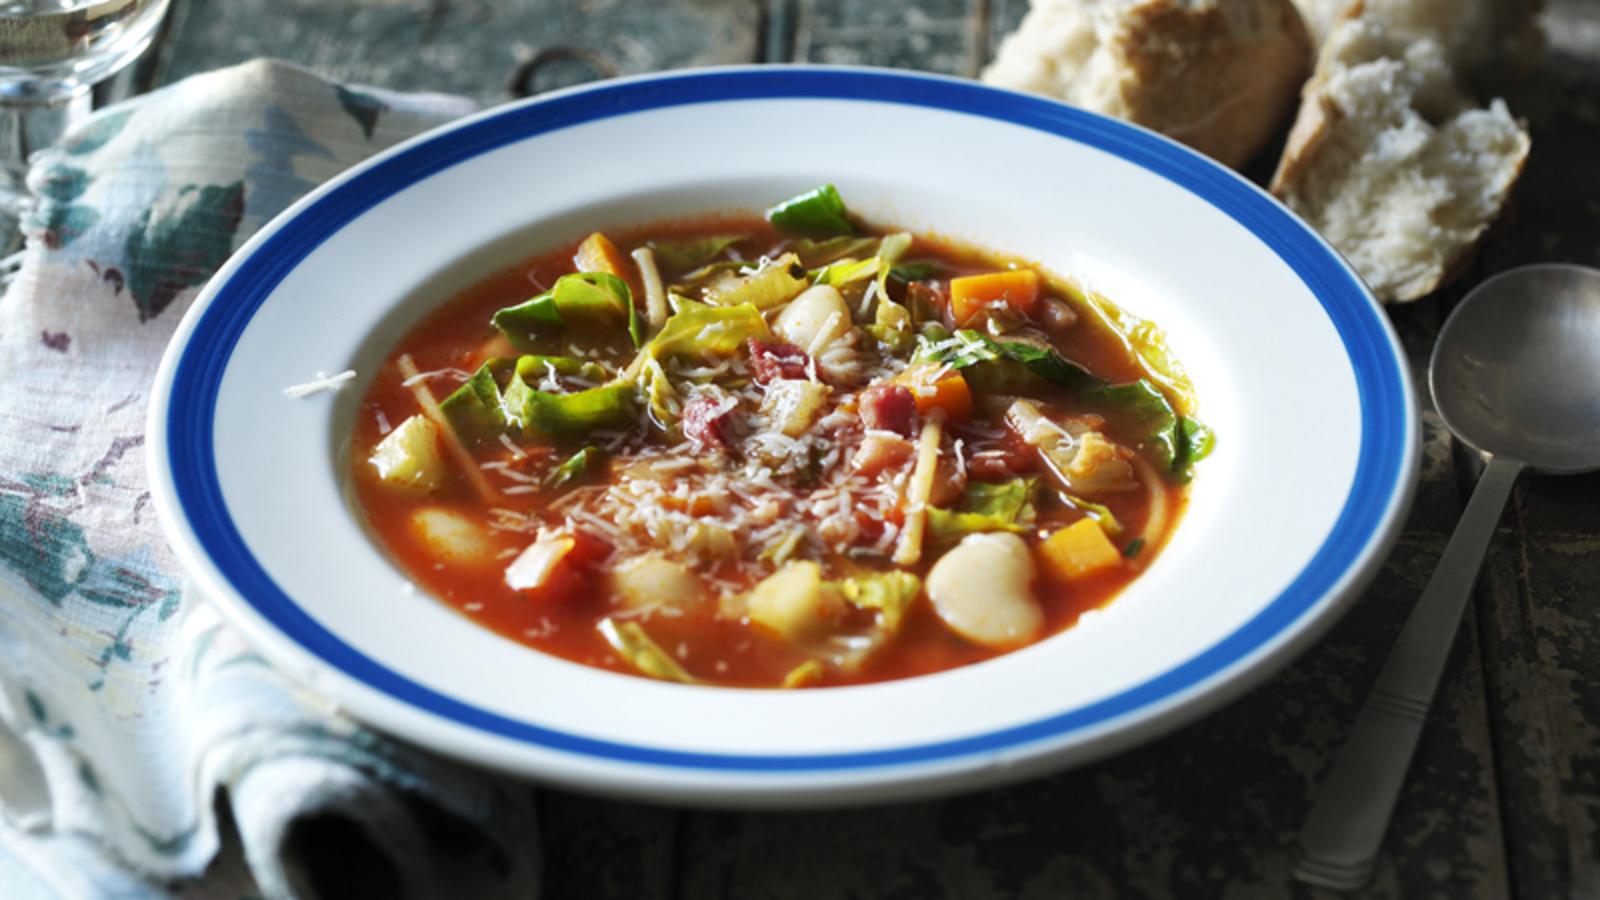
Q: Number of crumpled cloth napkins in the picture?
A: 1